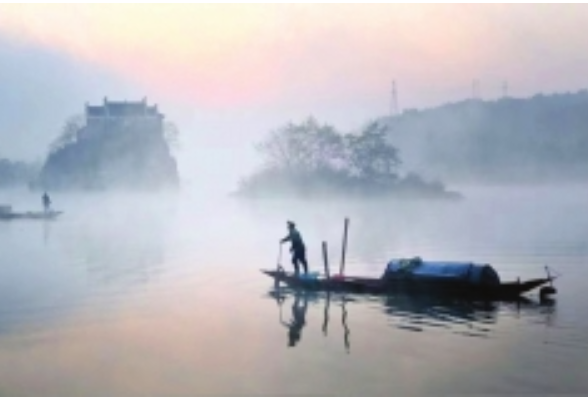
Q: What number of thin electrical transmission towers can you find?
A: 3